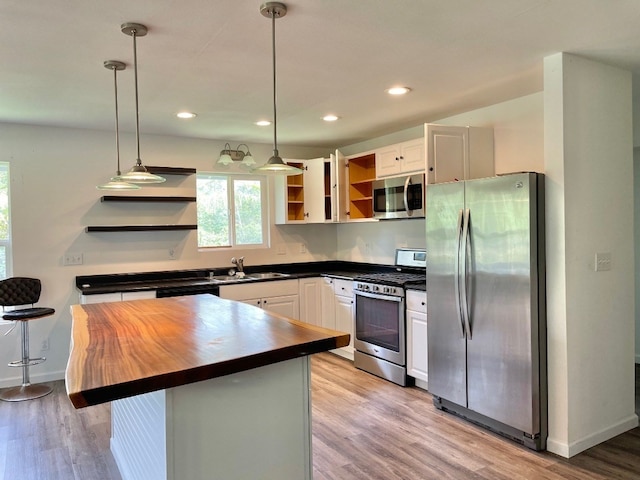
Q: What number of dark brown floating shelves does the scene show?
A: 3